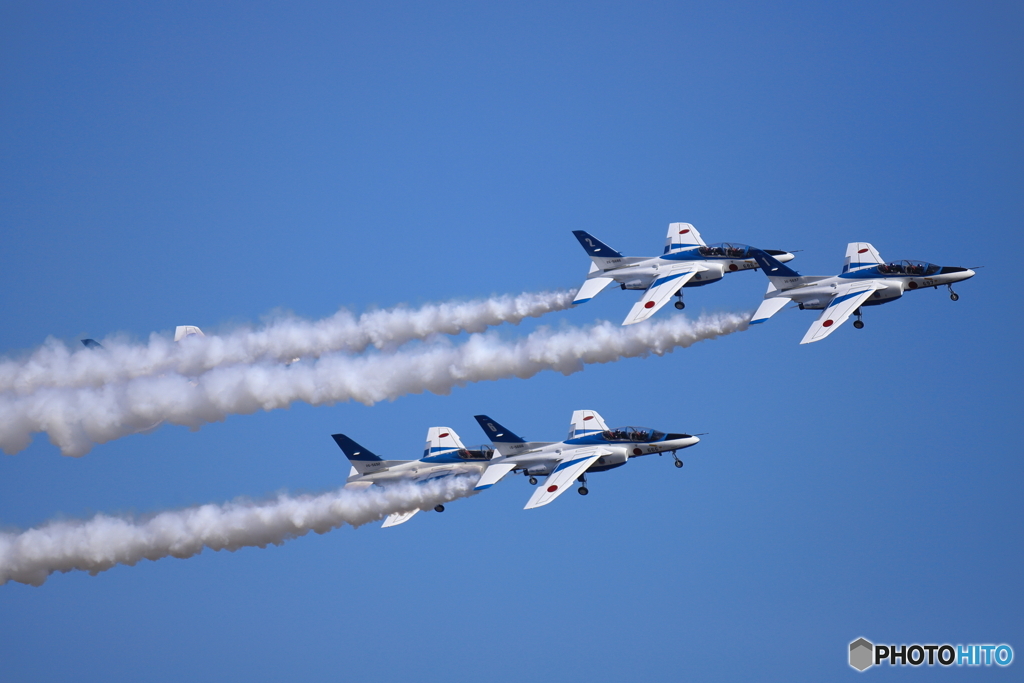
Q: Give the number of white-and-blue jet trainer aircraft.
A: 5